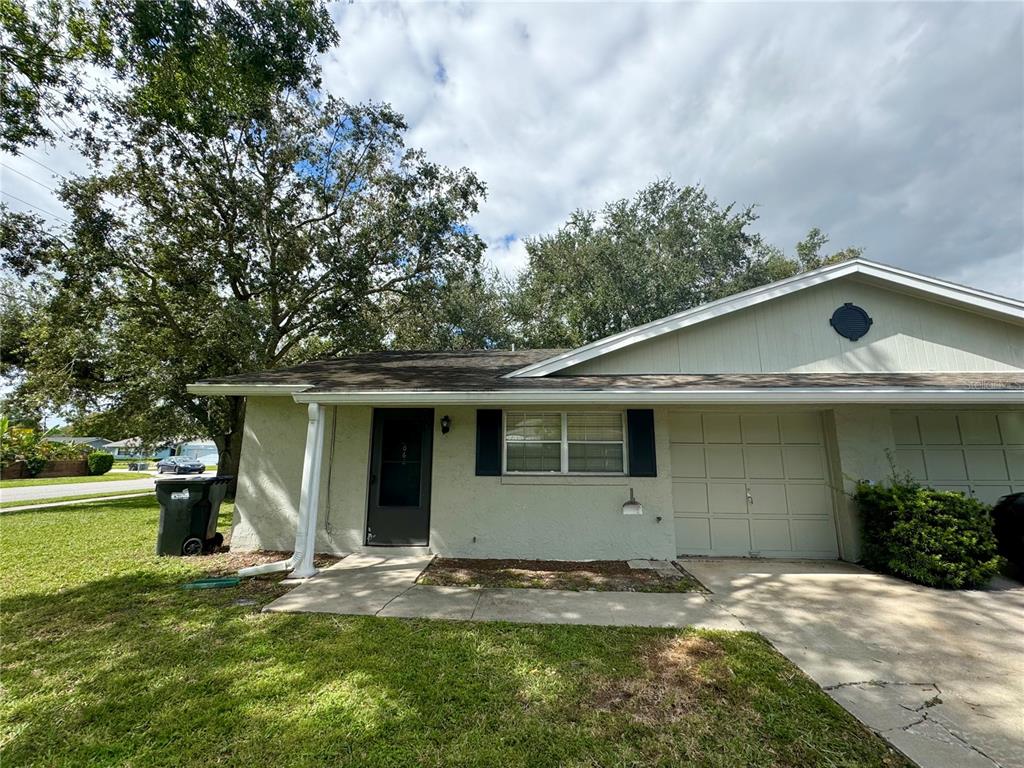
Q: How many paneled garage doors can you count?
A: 2